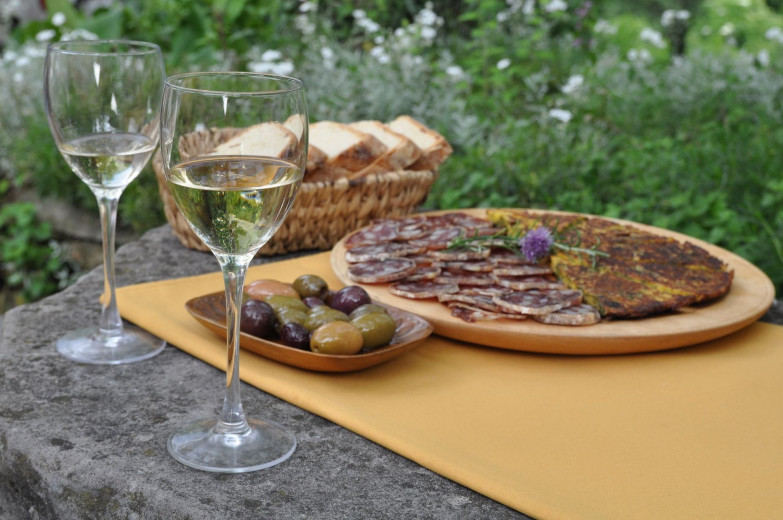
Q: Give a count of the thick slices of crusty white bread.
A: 5